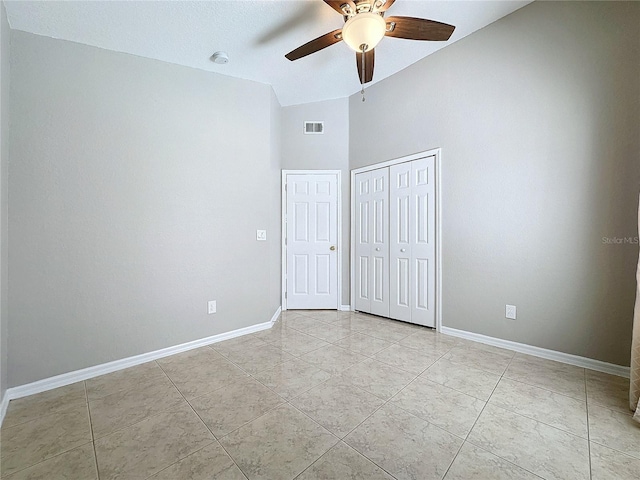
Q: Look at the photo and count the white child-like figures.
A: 0